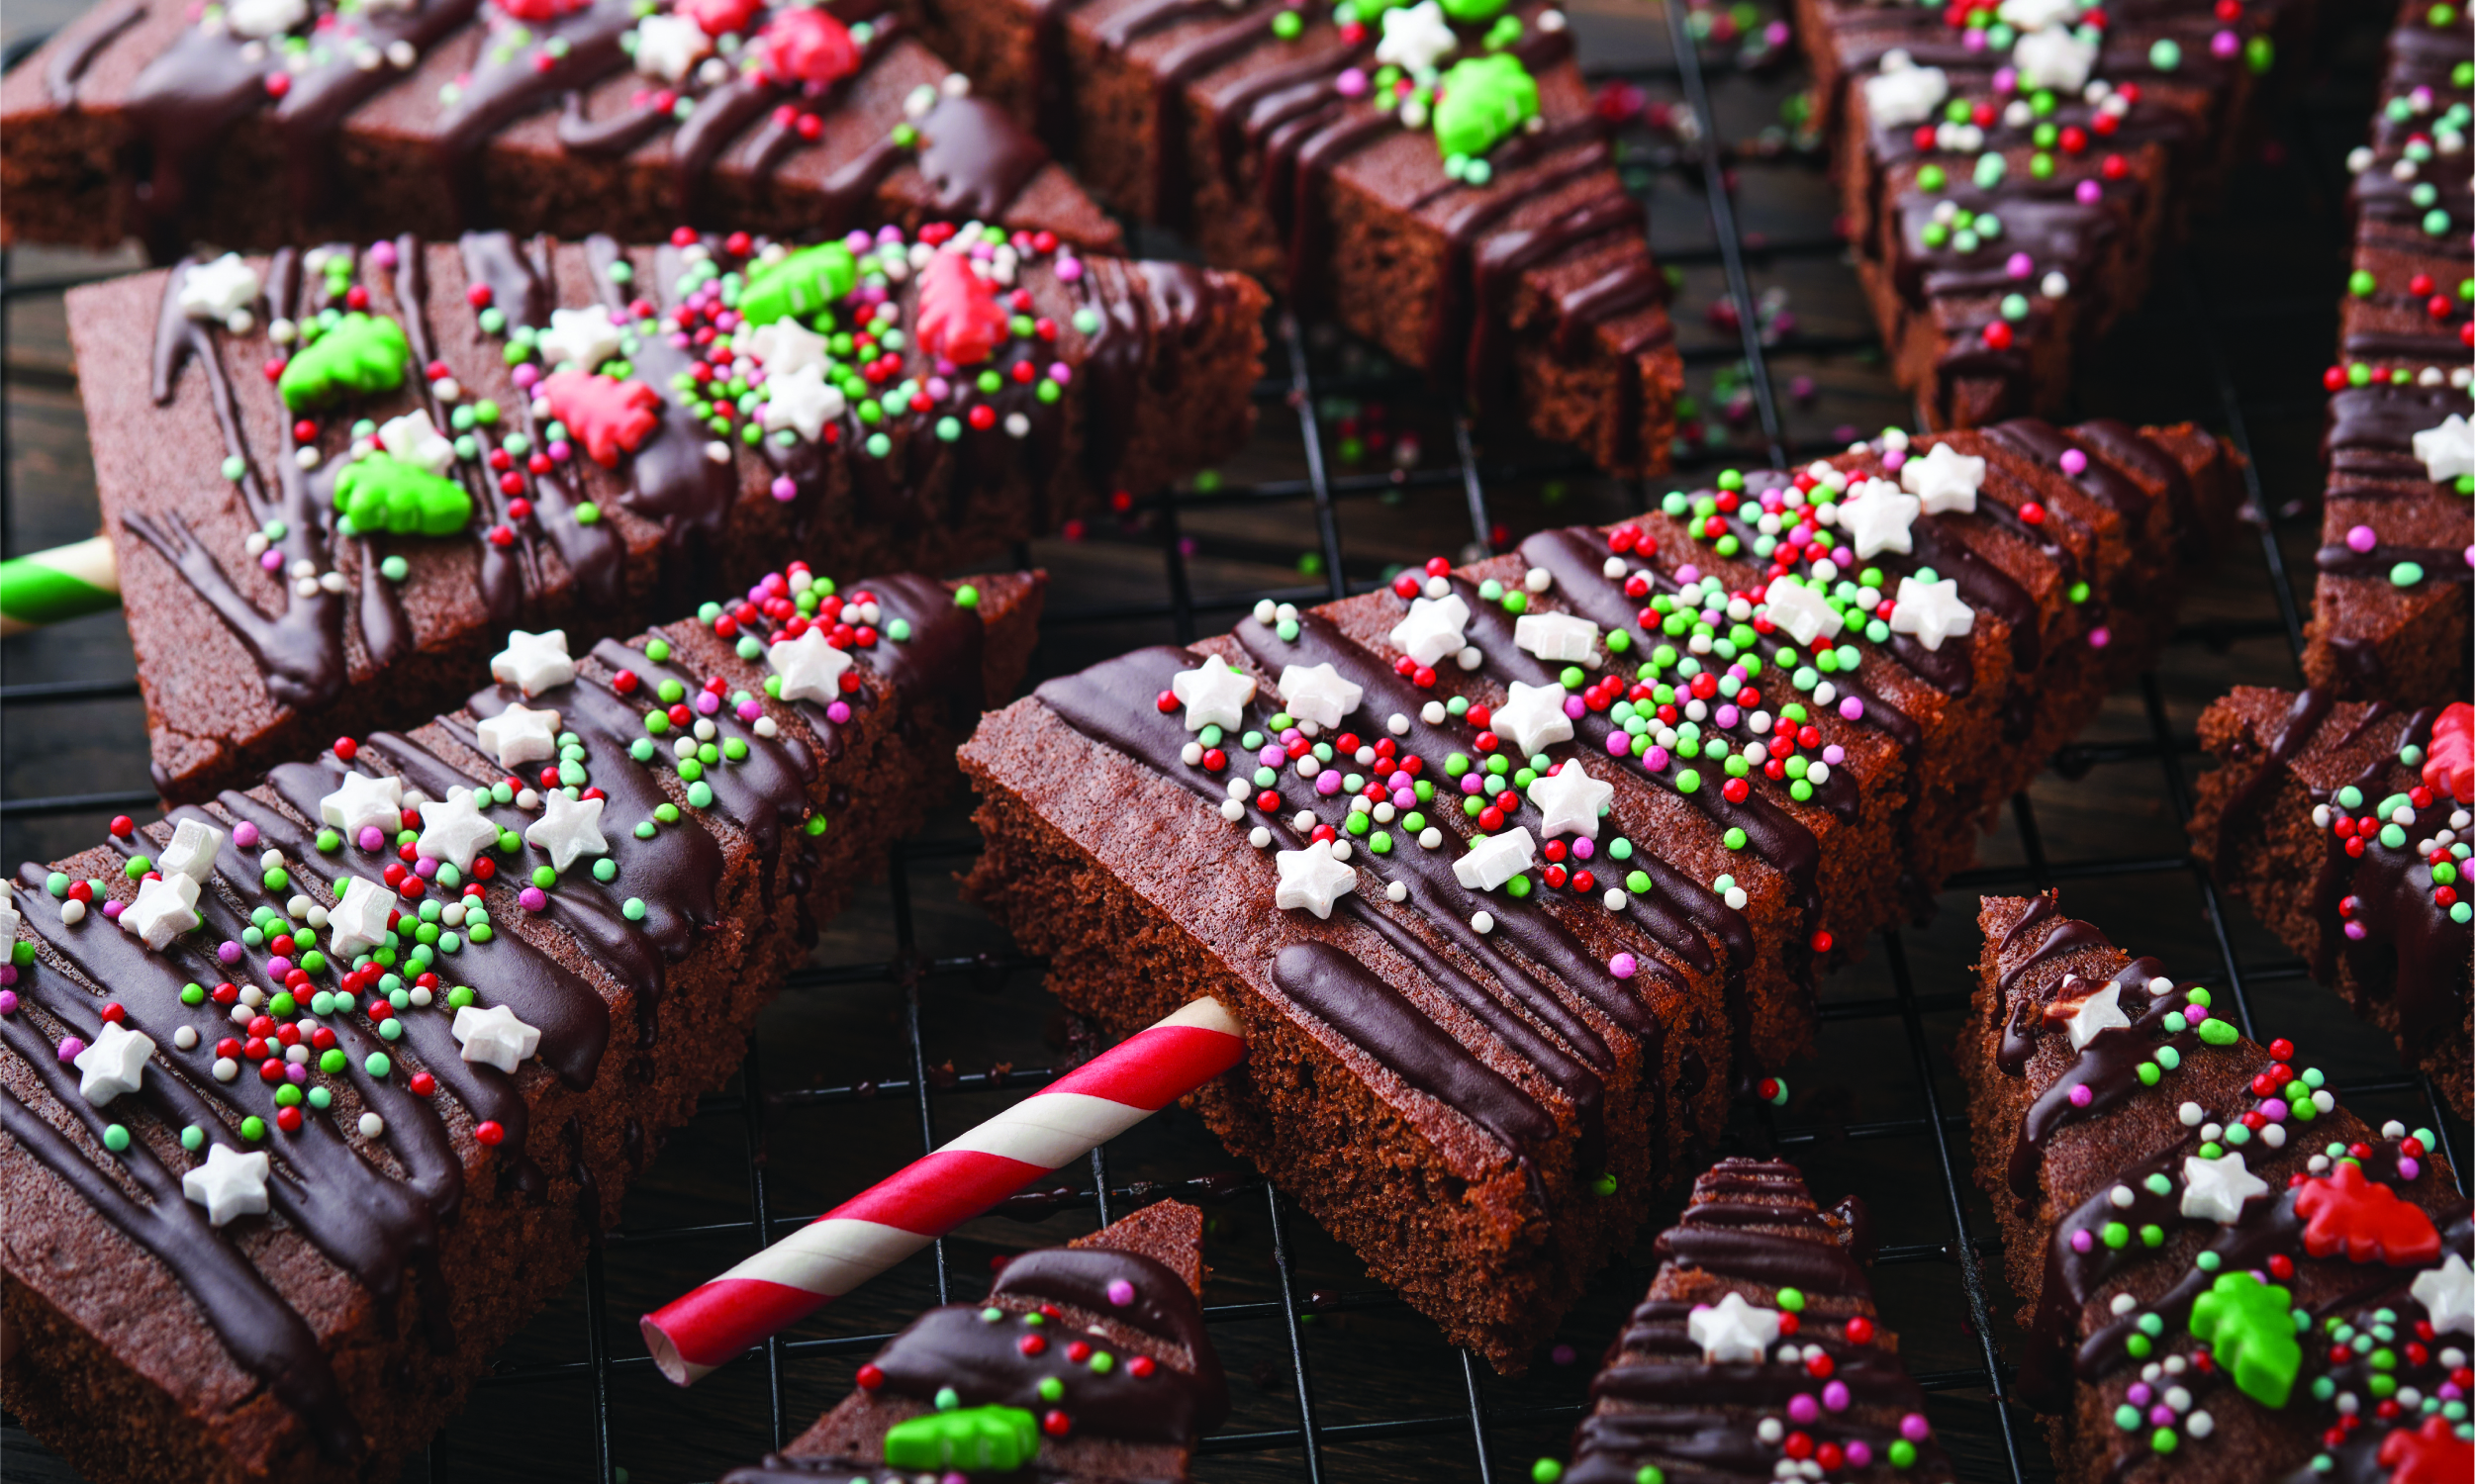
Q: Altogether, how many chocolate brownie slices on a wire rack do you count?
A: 11